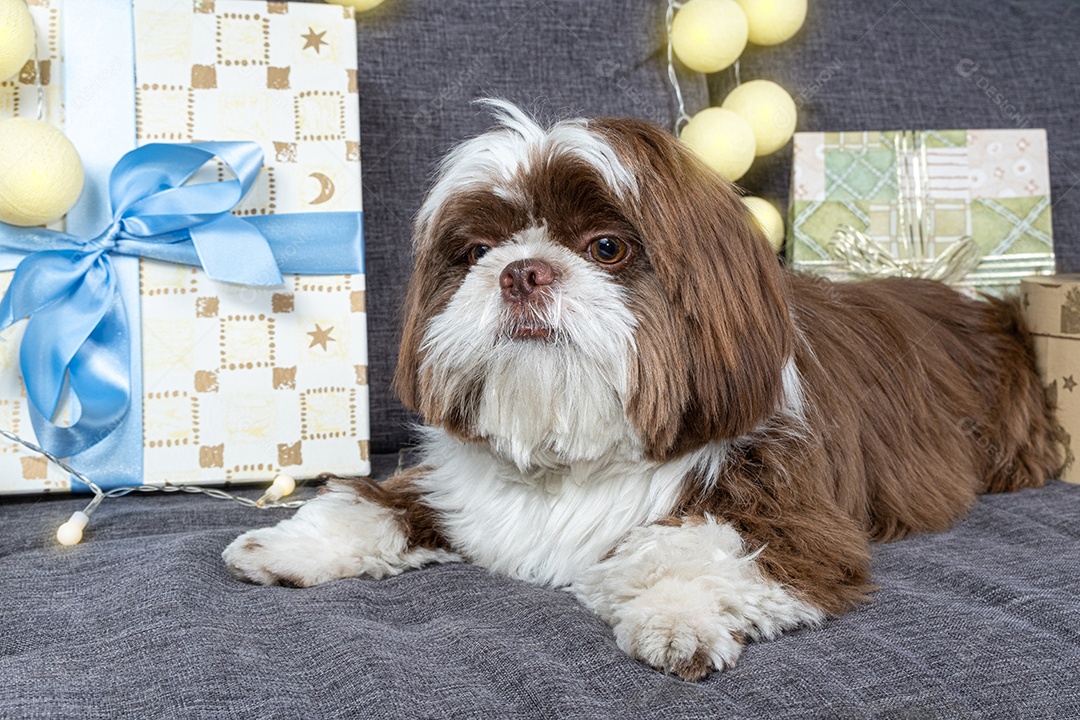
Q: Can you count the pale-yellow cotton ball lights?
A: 8